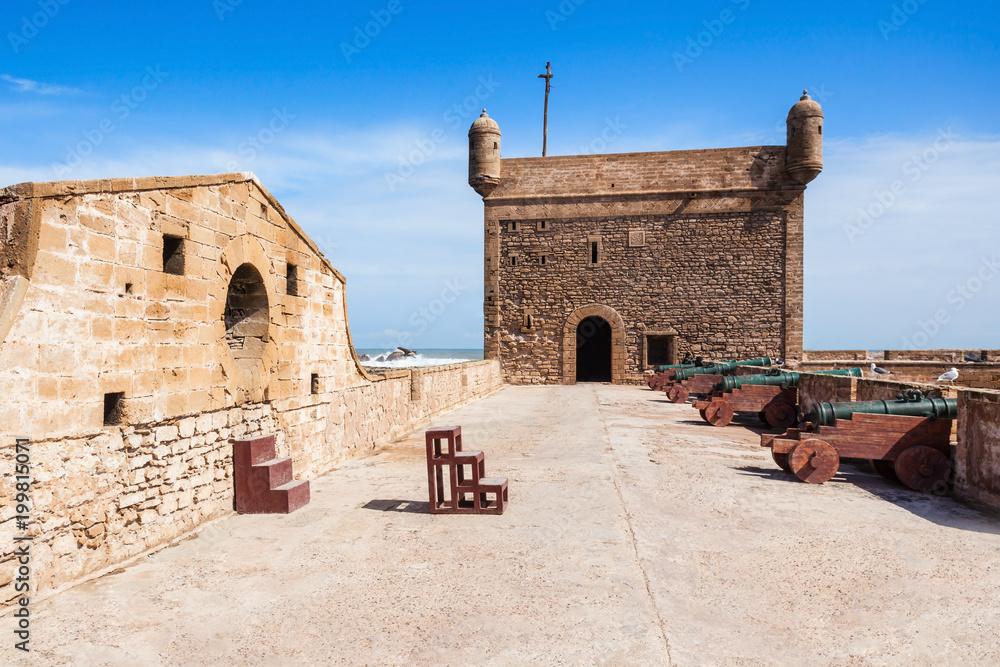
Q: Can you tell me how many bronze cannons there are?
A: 4